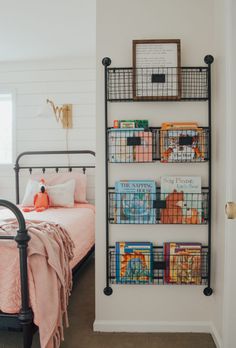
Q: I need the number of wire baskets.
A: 5